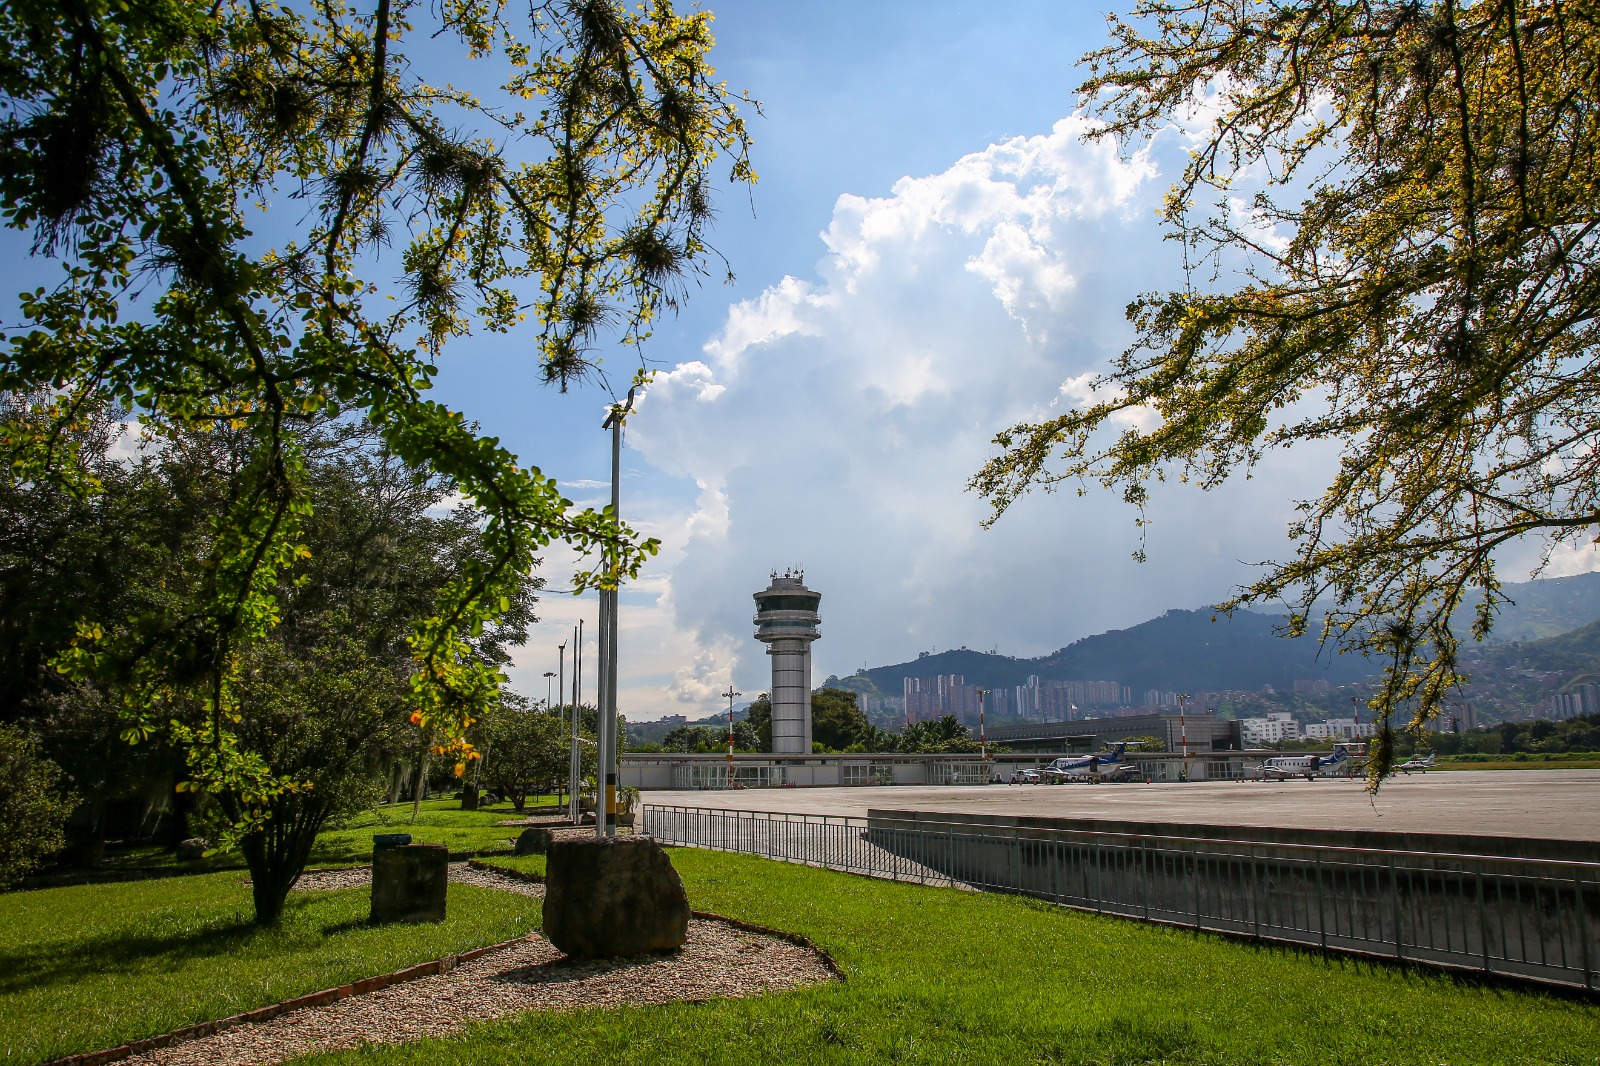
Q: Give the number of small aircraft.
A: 3